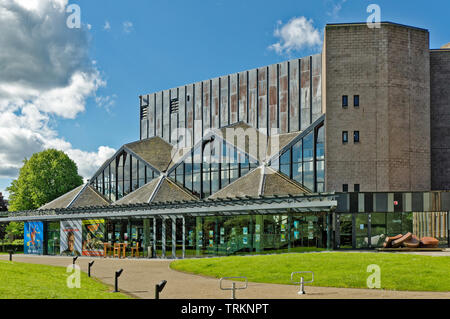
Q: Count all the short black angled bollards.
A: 5